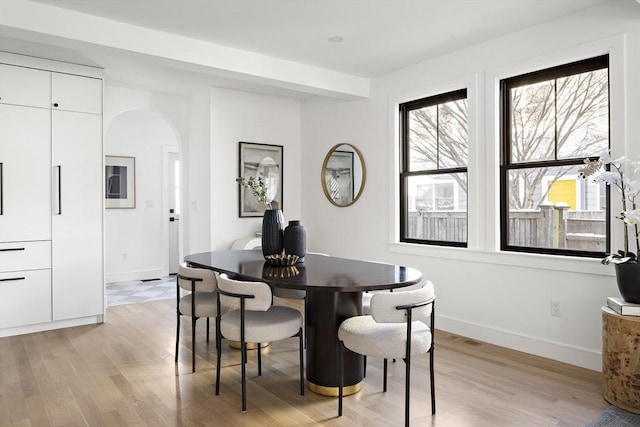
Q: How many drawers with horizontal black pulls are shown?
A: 2